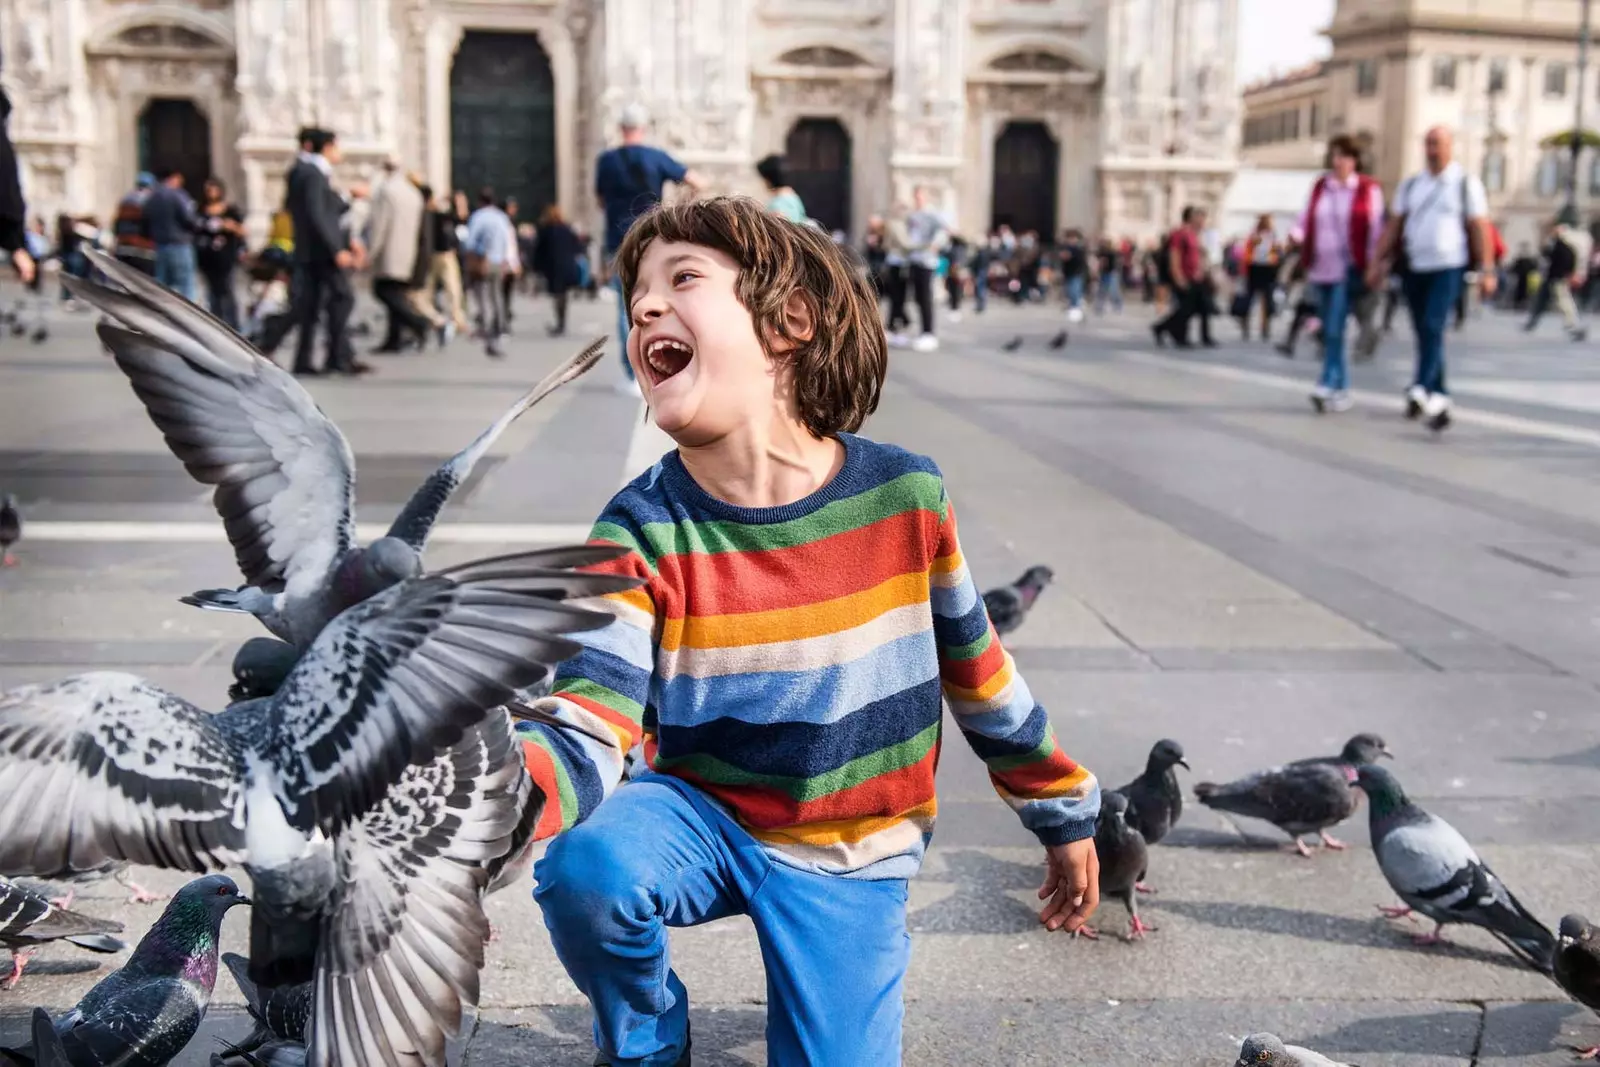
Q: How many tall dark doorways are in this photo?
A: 4